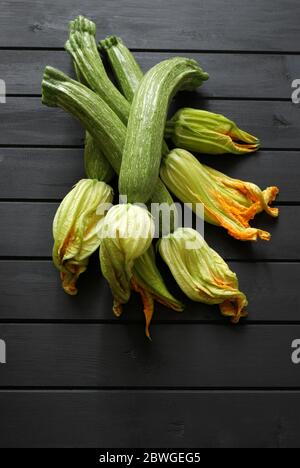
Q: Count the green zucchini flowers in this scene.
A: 6